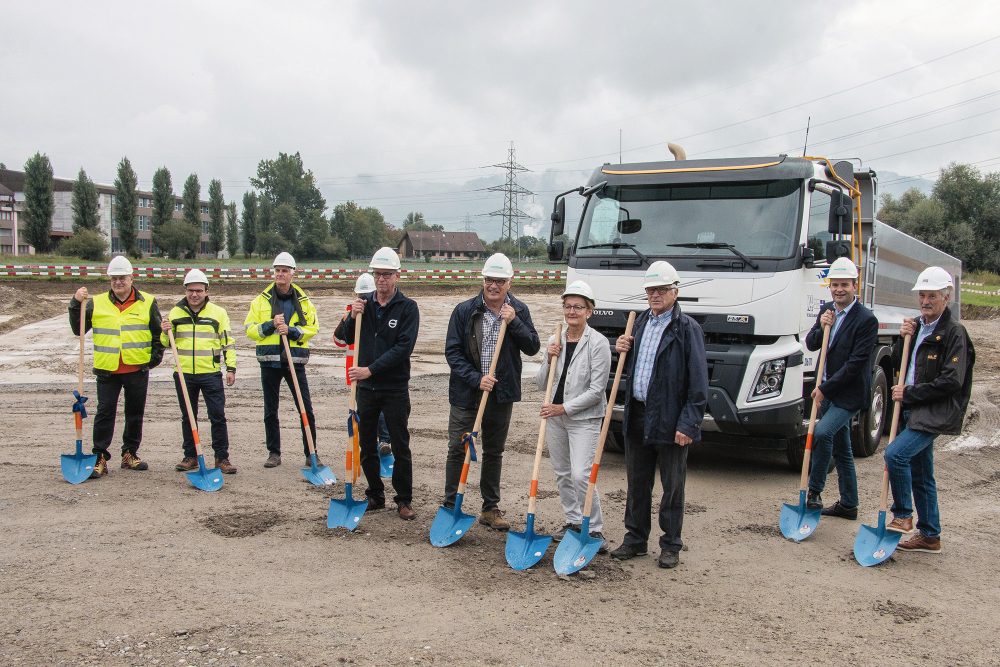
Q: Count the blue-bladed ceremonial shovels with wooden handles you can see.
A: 10